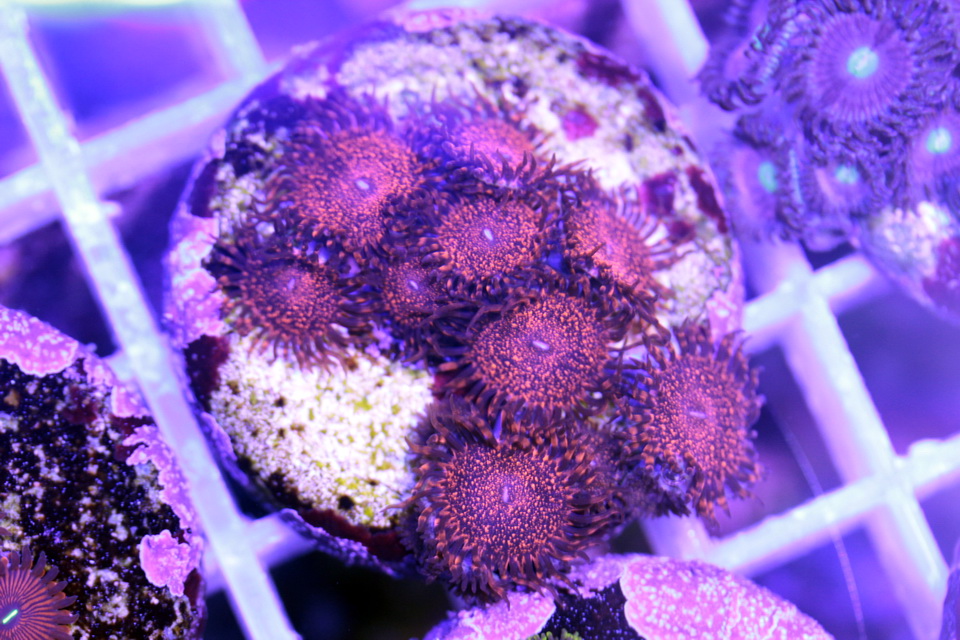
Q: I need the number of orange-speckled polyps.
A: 9